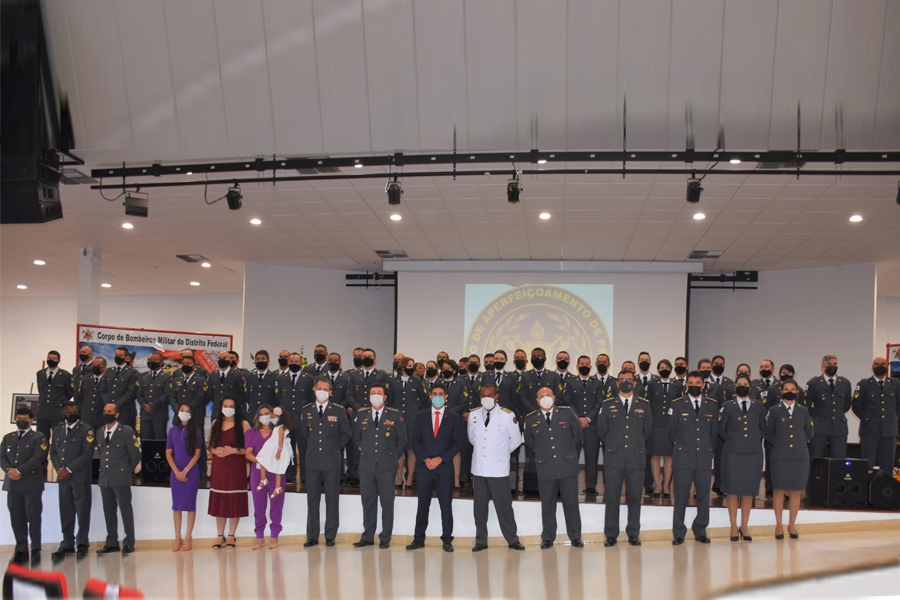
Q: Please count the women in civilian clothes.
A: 3